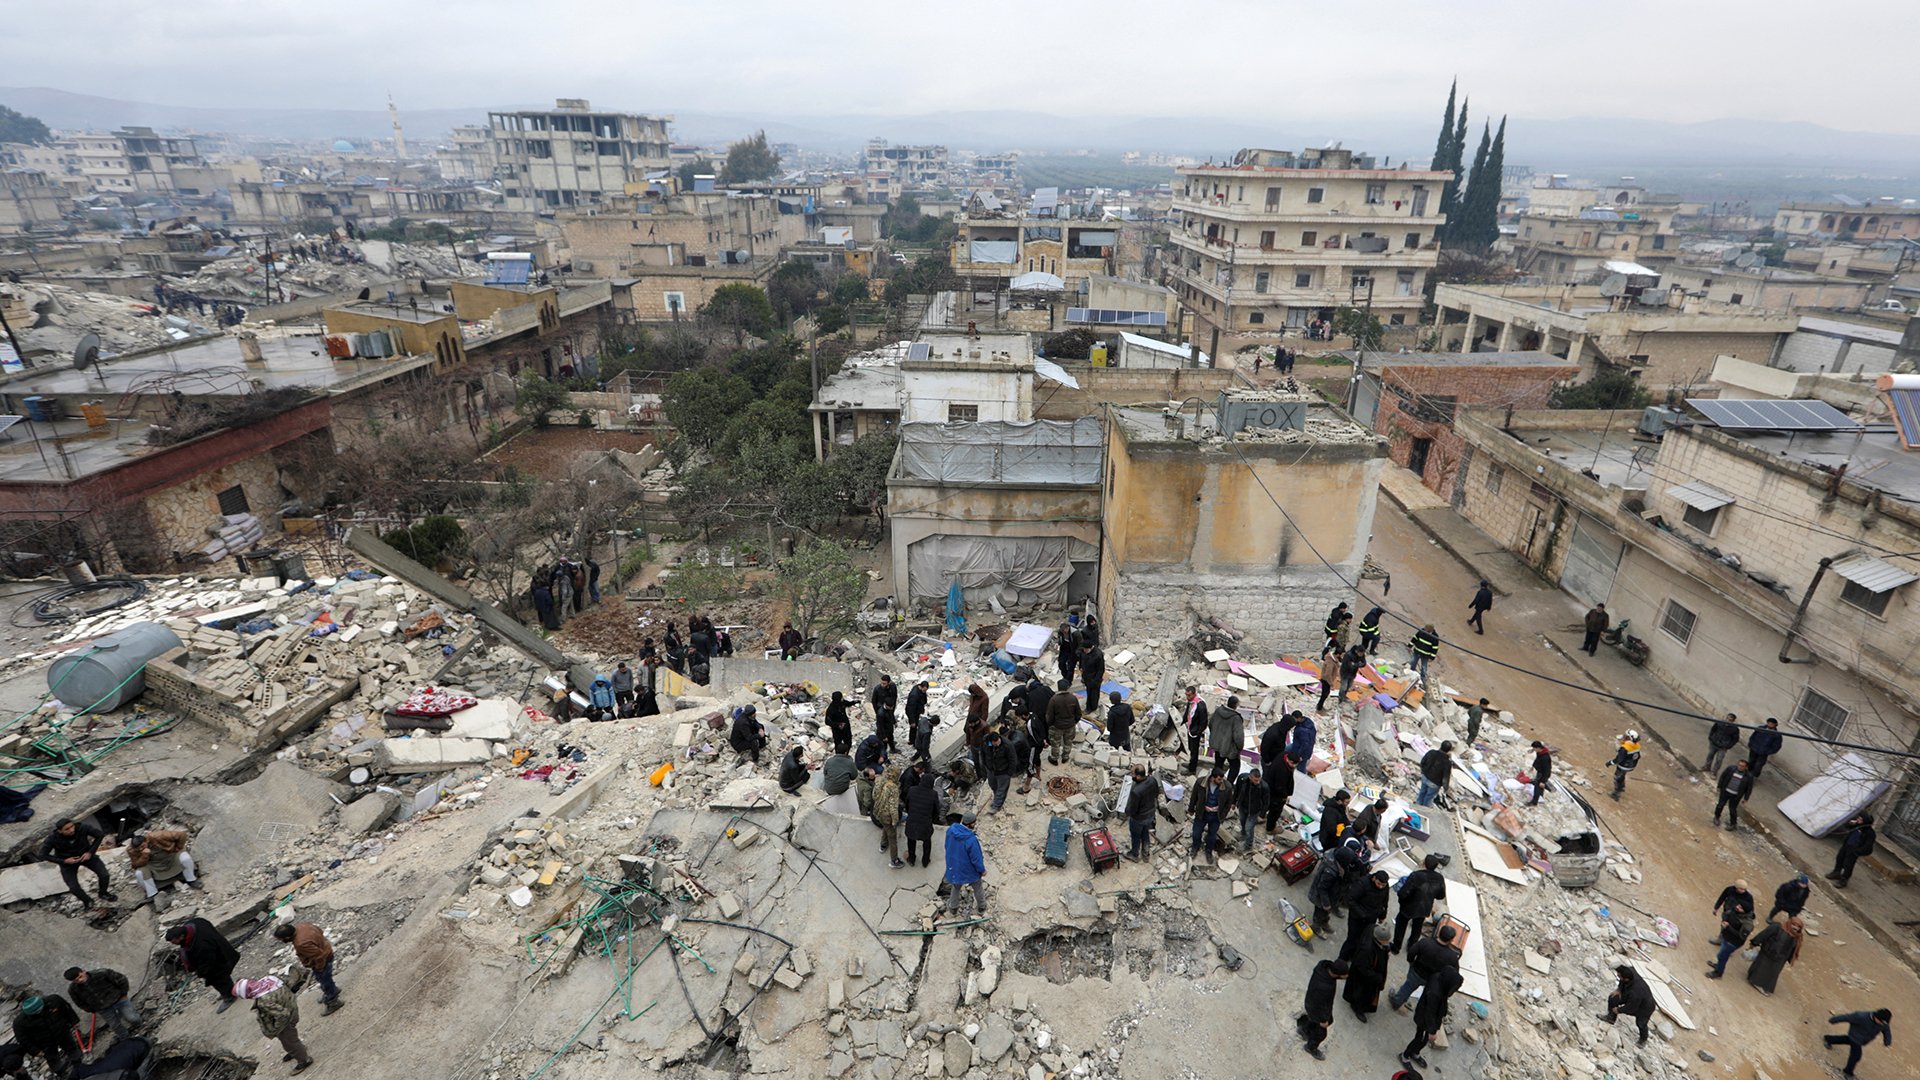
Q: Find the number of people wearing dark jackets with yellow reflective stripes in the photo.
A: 3